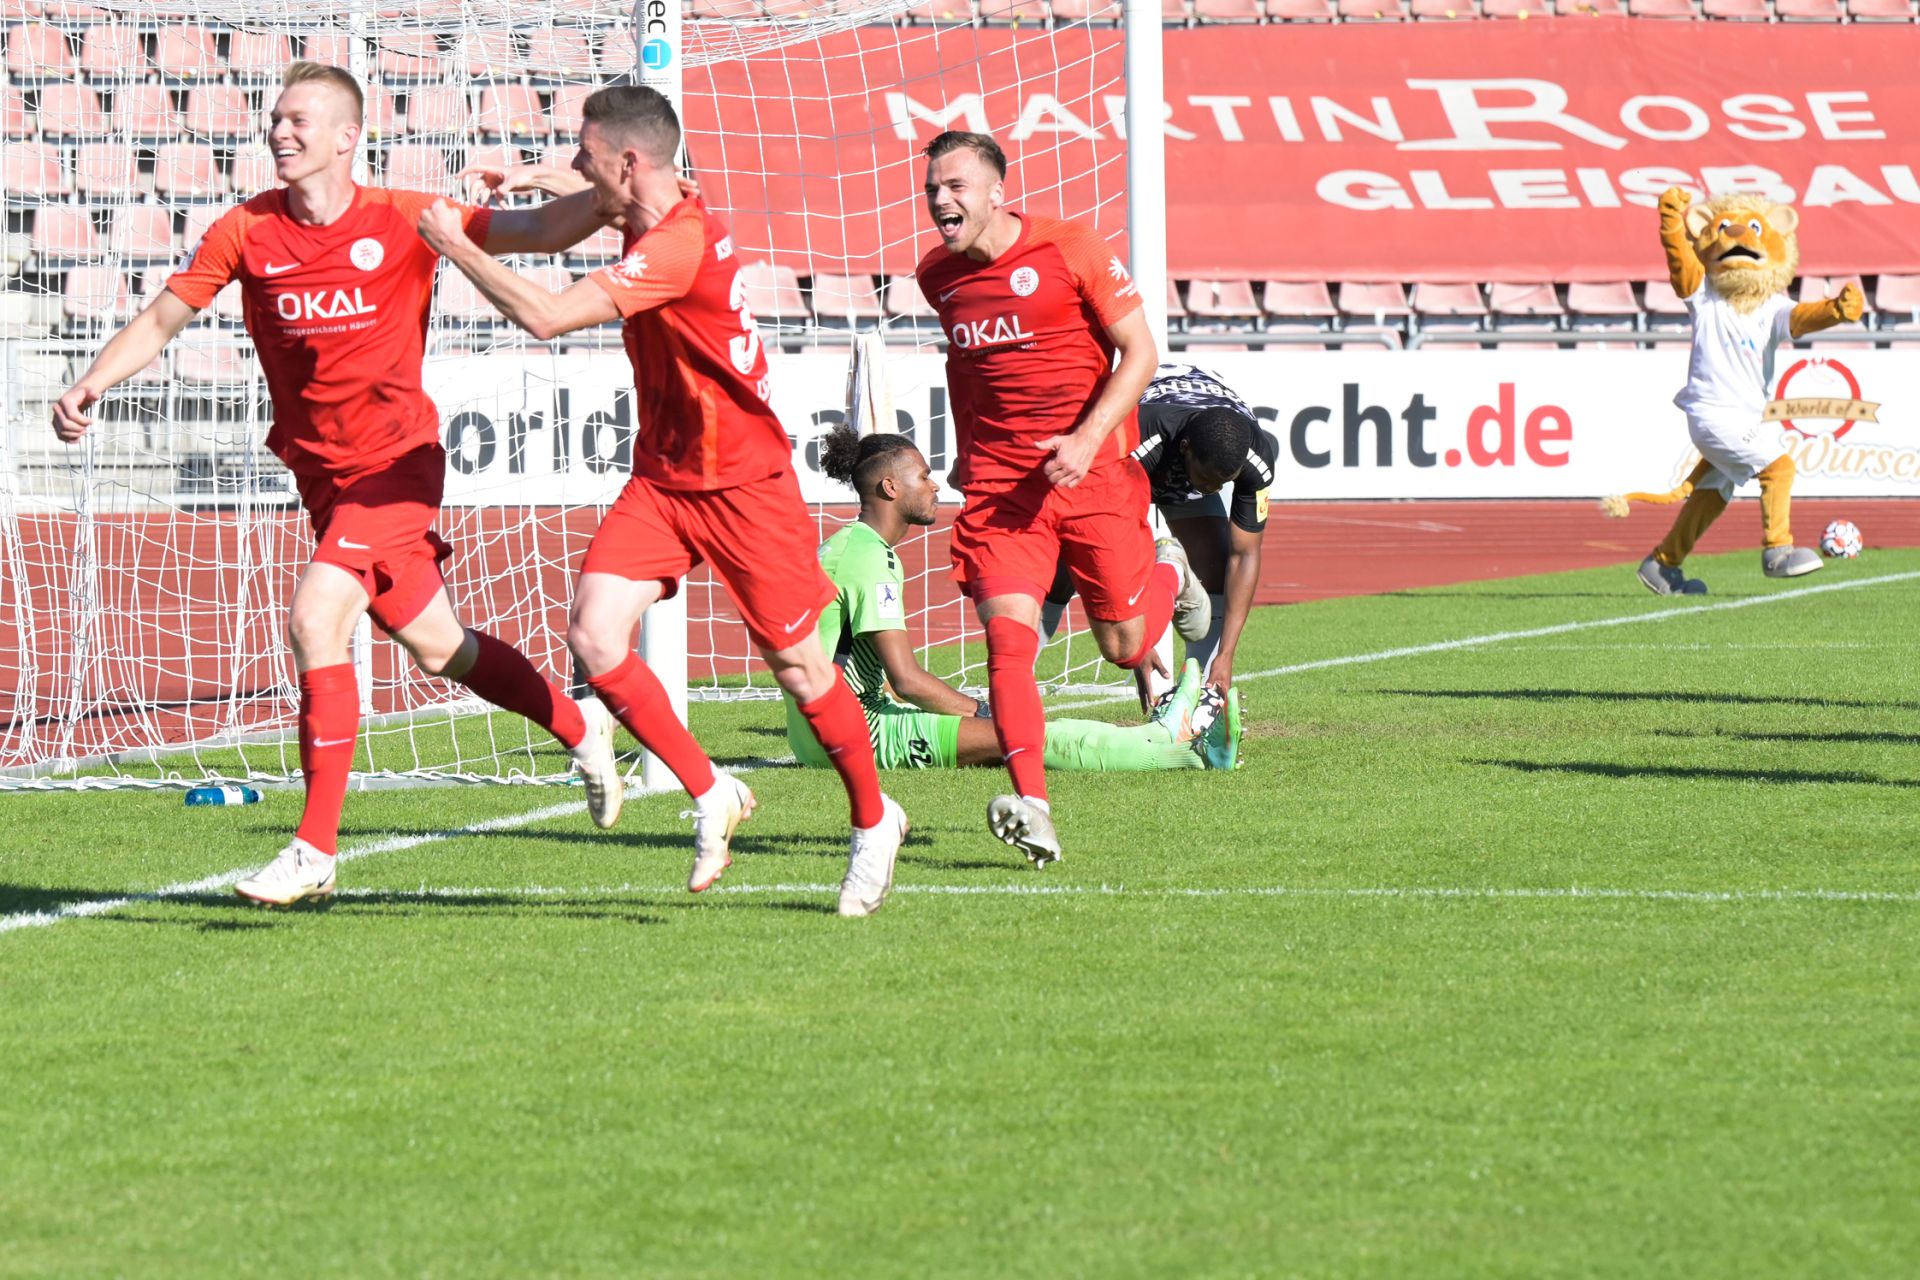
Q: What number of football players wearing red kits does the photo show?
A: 3